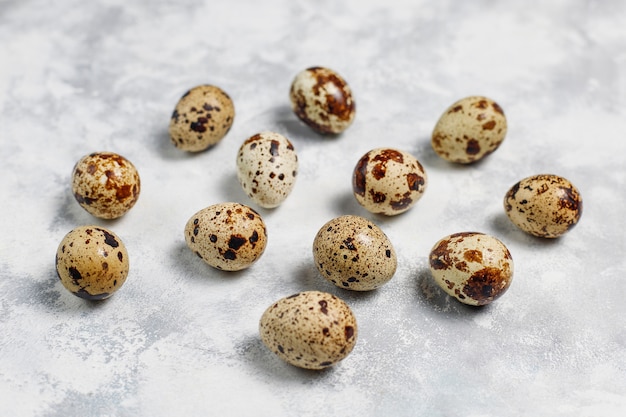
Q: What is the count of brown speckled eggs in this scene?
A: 12